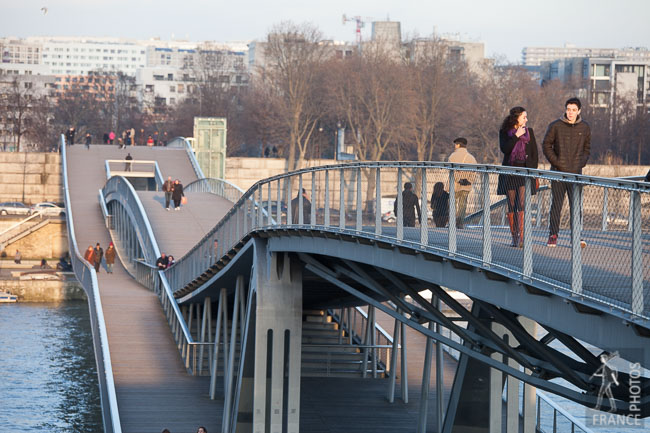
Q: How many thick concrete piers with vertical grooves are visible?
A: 2